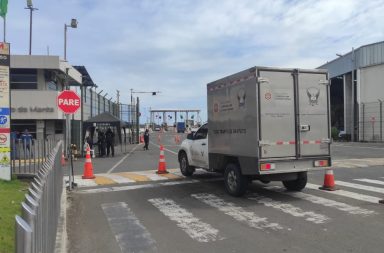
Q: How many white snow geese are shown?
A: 0